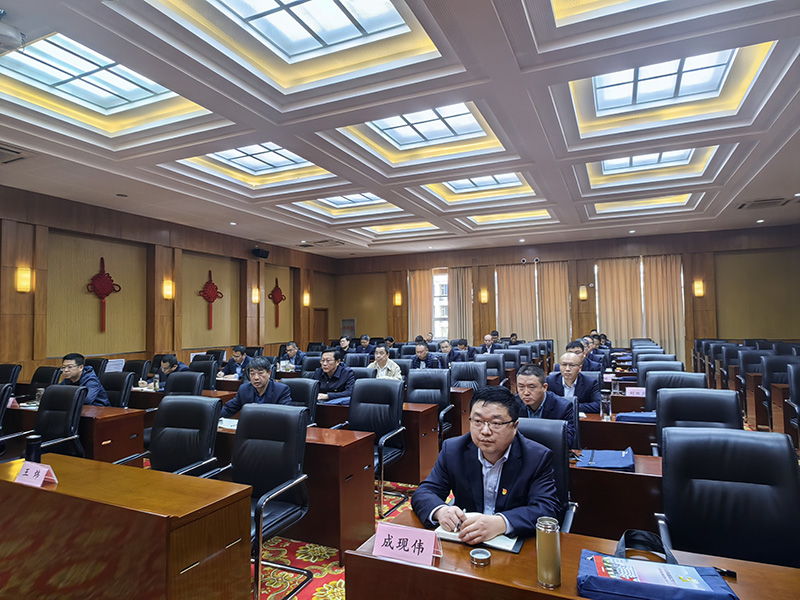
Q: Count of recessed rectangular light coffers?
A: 12